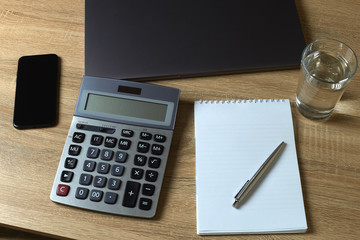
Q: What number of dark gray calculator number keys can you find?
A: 11